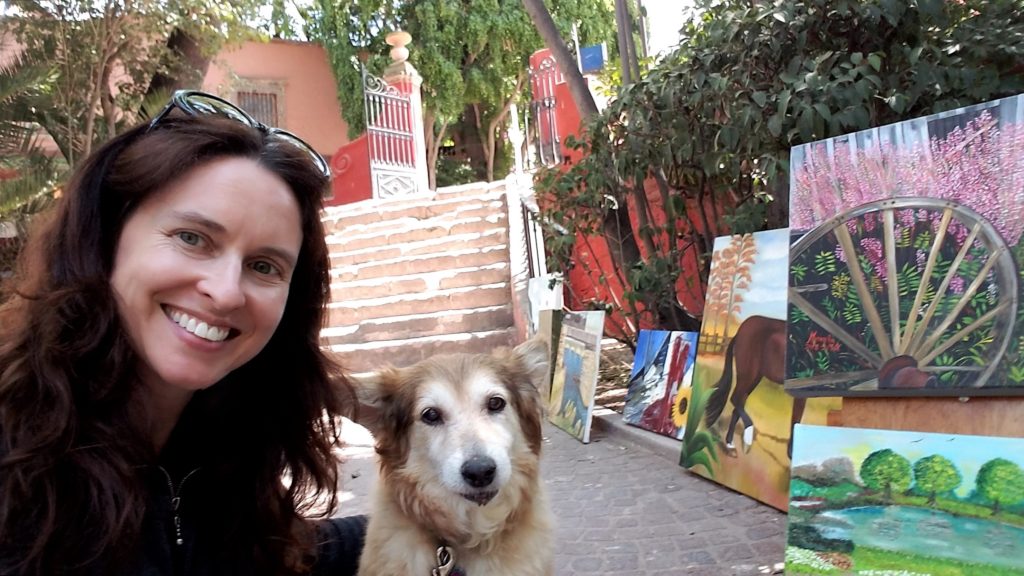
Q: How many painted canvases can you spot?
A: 5